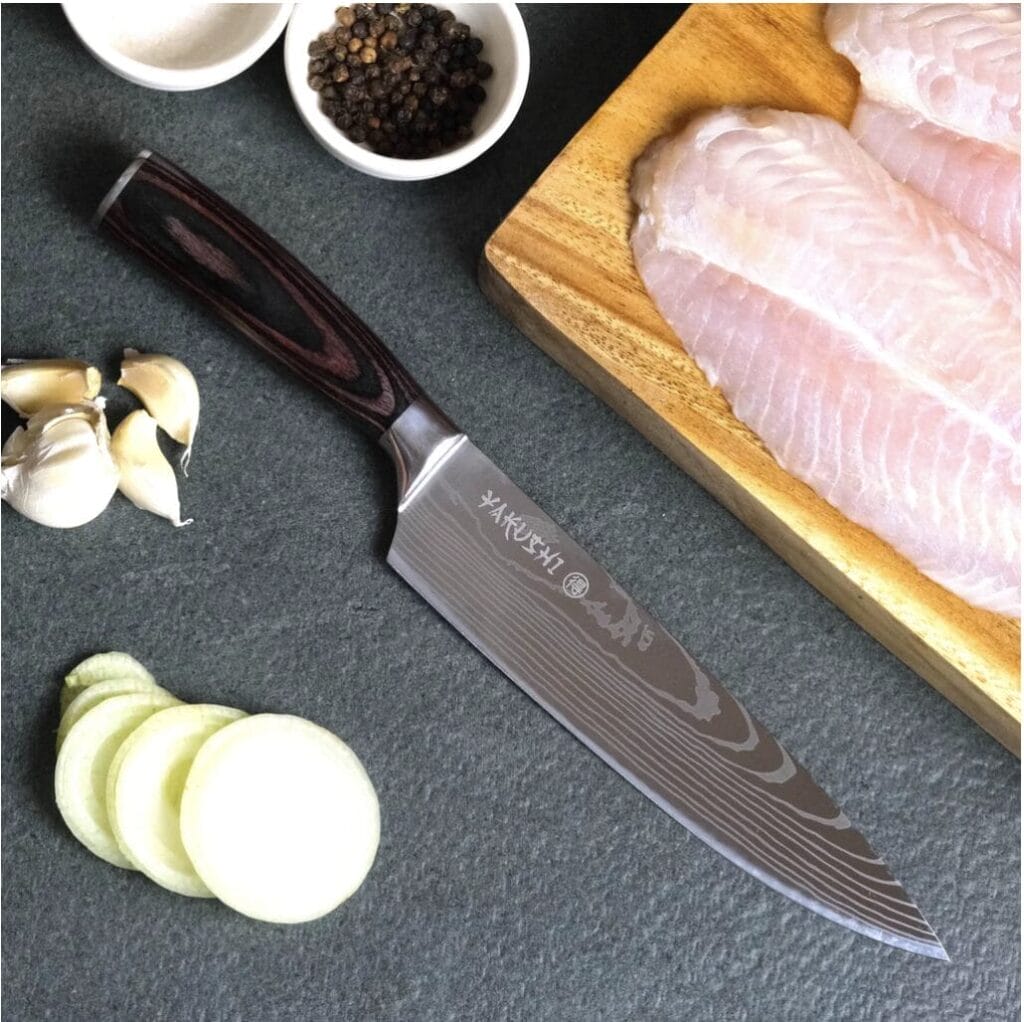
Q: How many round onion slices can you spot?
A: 5